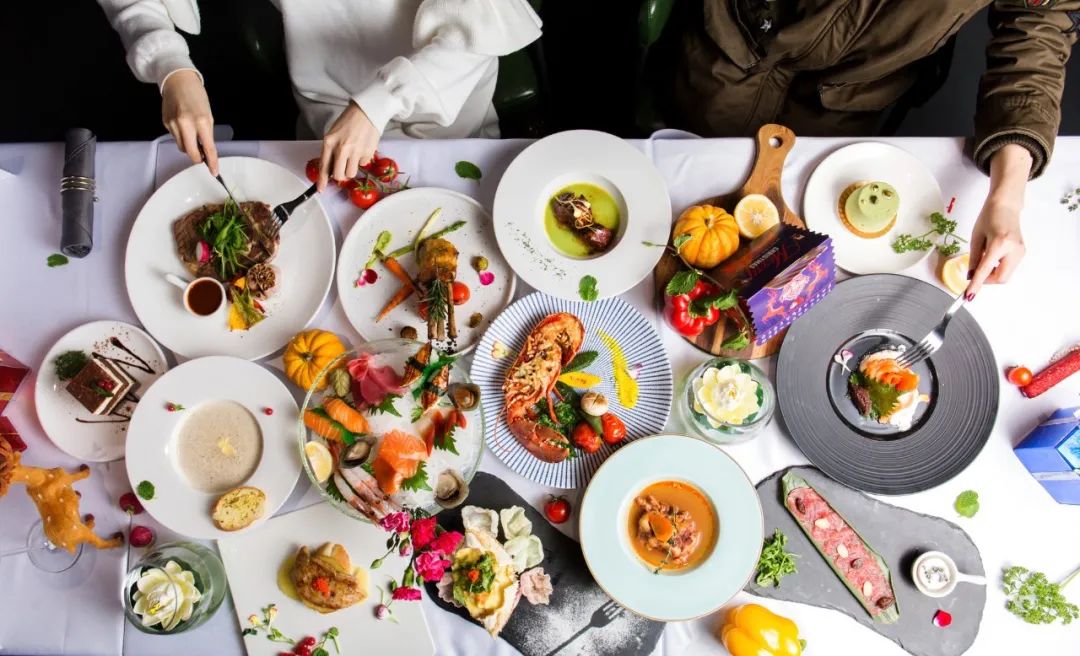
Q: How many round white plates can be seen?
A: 6